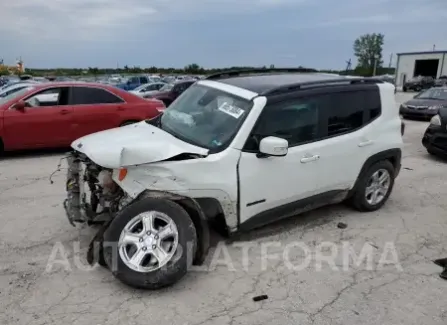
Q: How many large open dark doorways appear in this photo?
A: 1